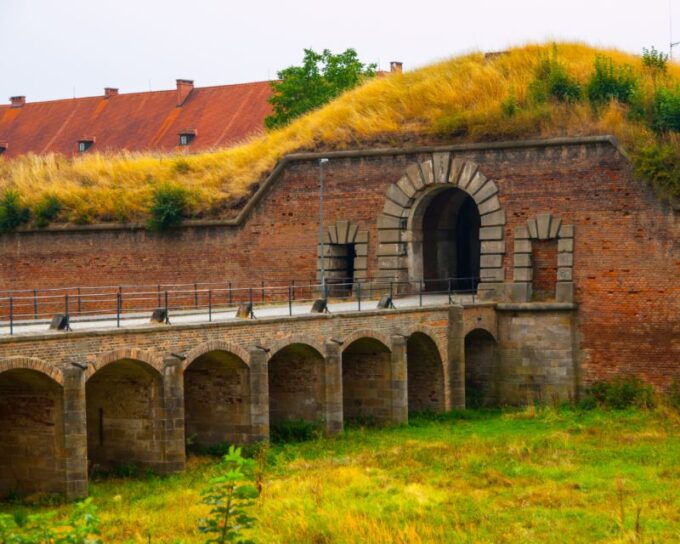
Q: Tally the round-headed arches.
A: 8